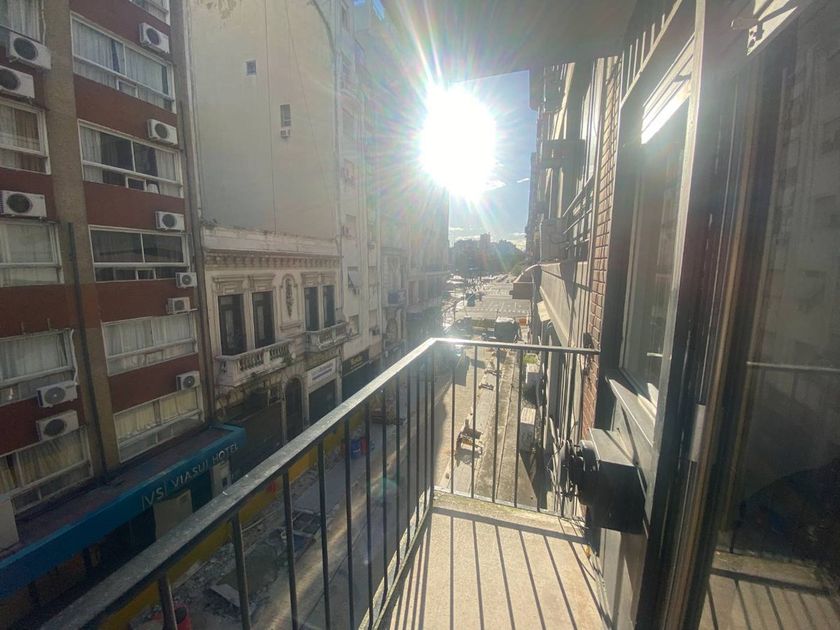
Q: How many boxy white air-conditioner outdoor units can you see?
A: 11